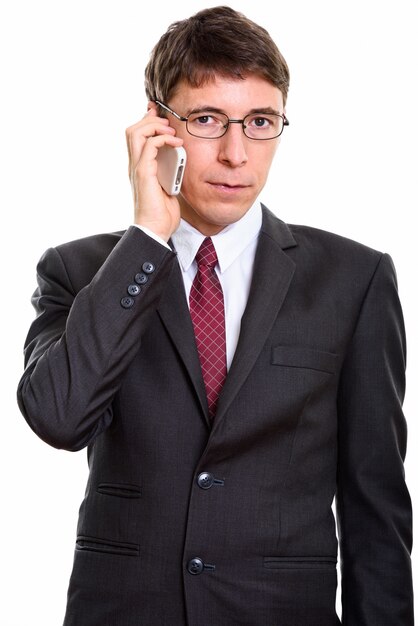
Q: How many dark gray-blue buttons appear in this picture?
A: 6